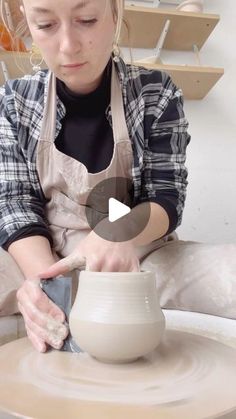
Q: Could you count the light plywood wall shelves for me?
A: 2